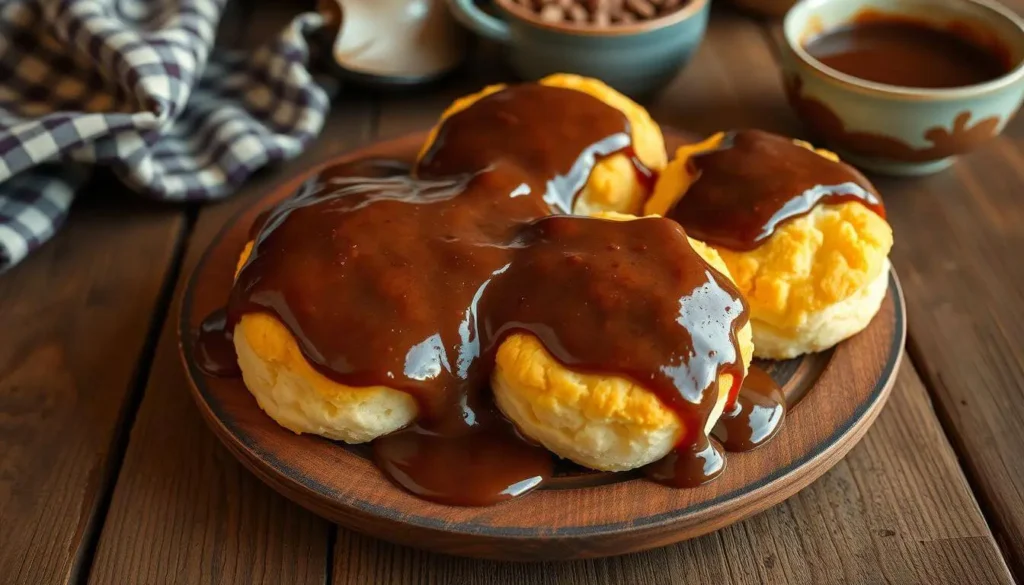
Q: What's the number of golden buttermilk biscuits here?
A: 4